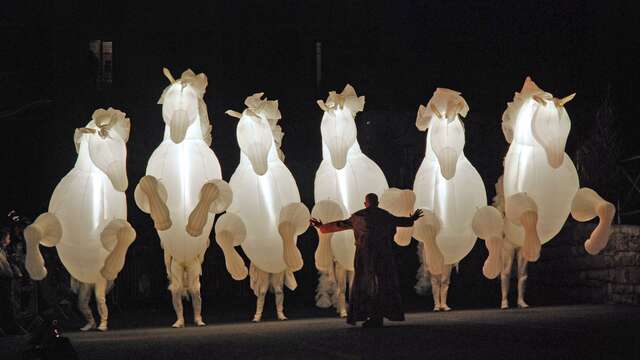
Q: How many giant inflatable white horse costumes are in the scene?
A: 6